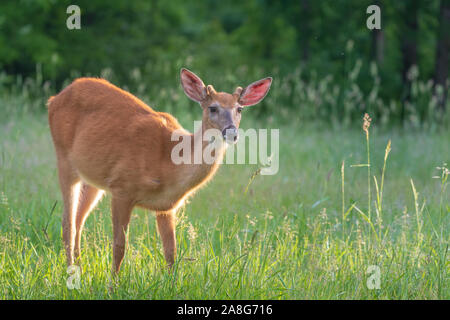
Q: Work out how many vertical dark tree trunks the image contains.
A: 3